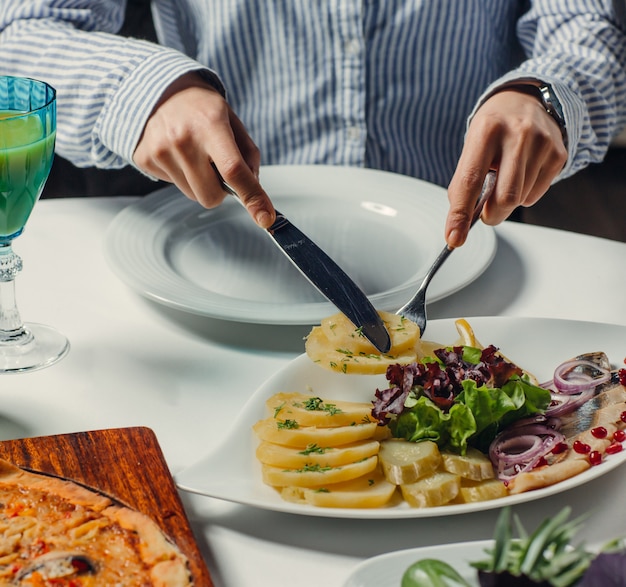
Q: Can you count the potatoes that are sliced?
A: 7